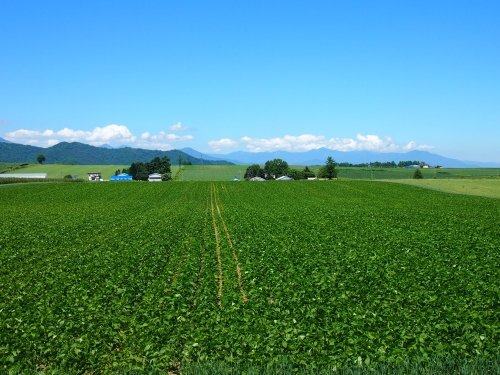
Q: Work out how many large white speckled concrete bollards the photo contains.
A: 0